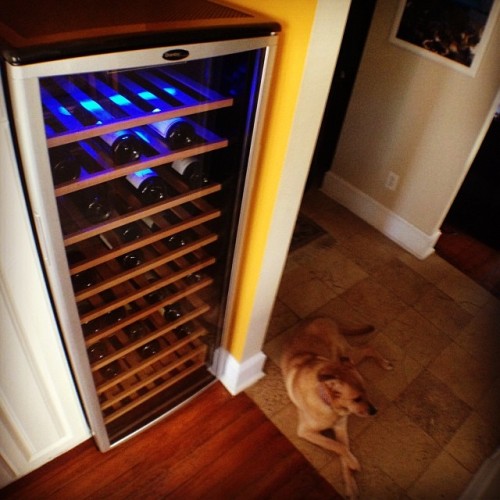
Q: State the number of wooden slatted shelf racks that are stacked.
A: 11